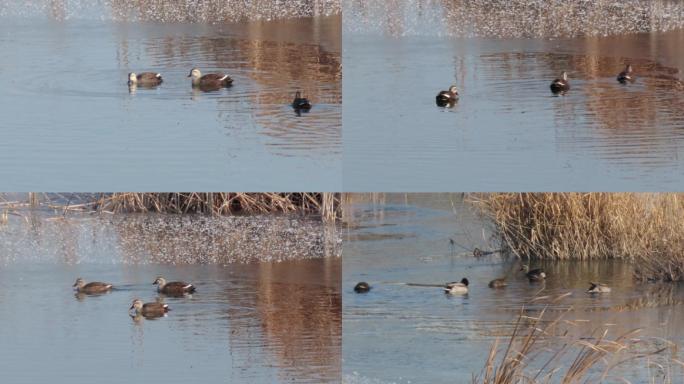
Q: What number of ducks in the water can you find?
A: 14